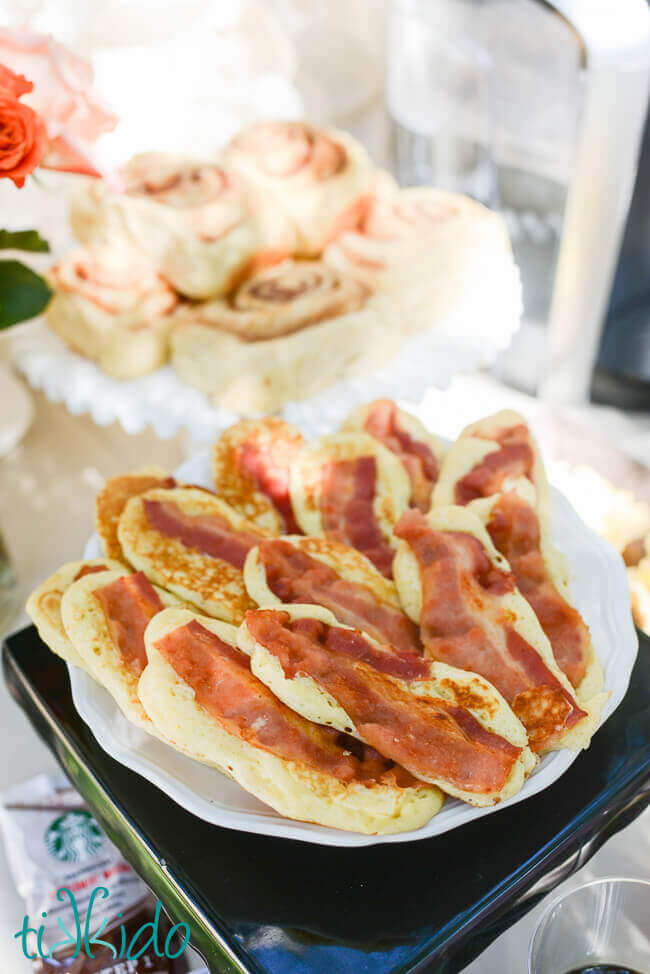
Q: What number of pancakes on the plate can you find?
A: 13